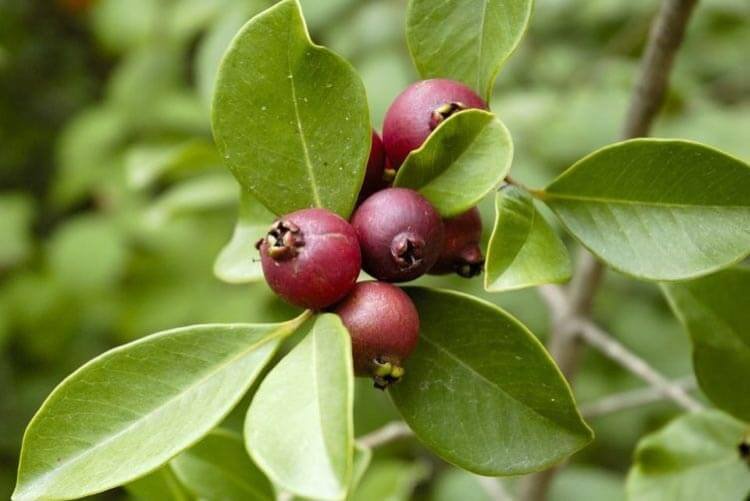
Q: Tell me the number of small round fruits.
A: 6